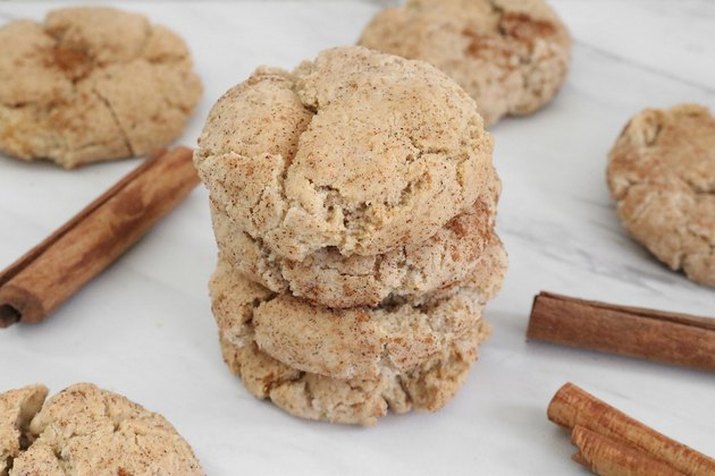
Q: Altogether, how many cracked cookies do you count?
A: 8